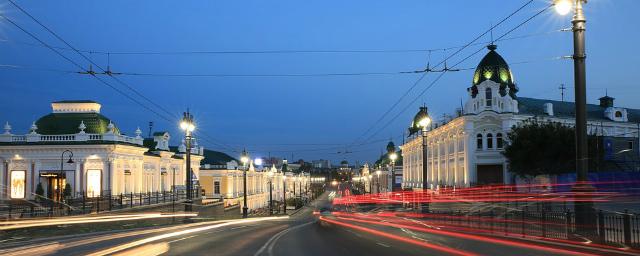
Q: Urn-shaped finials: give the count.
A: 5